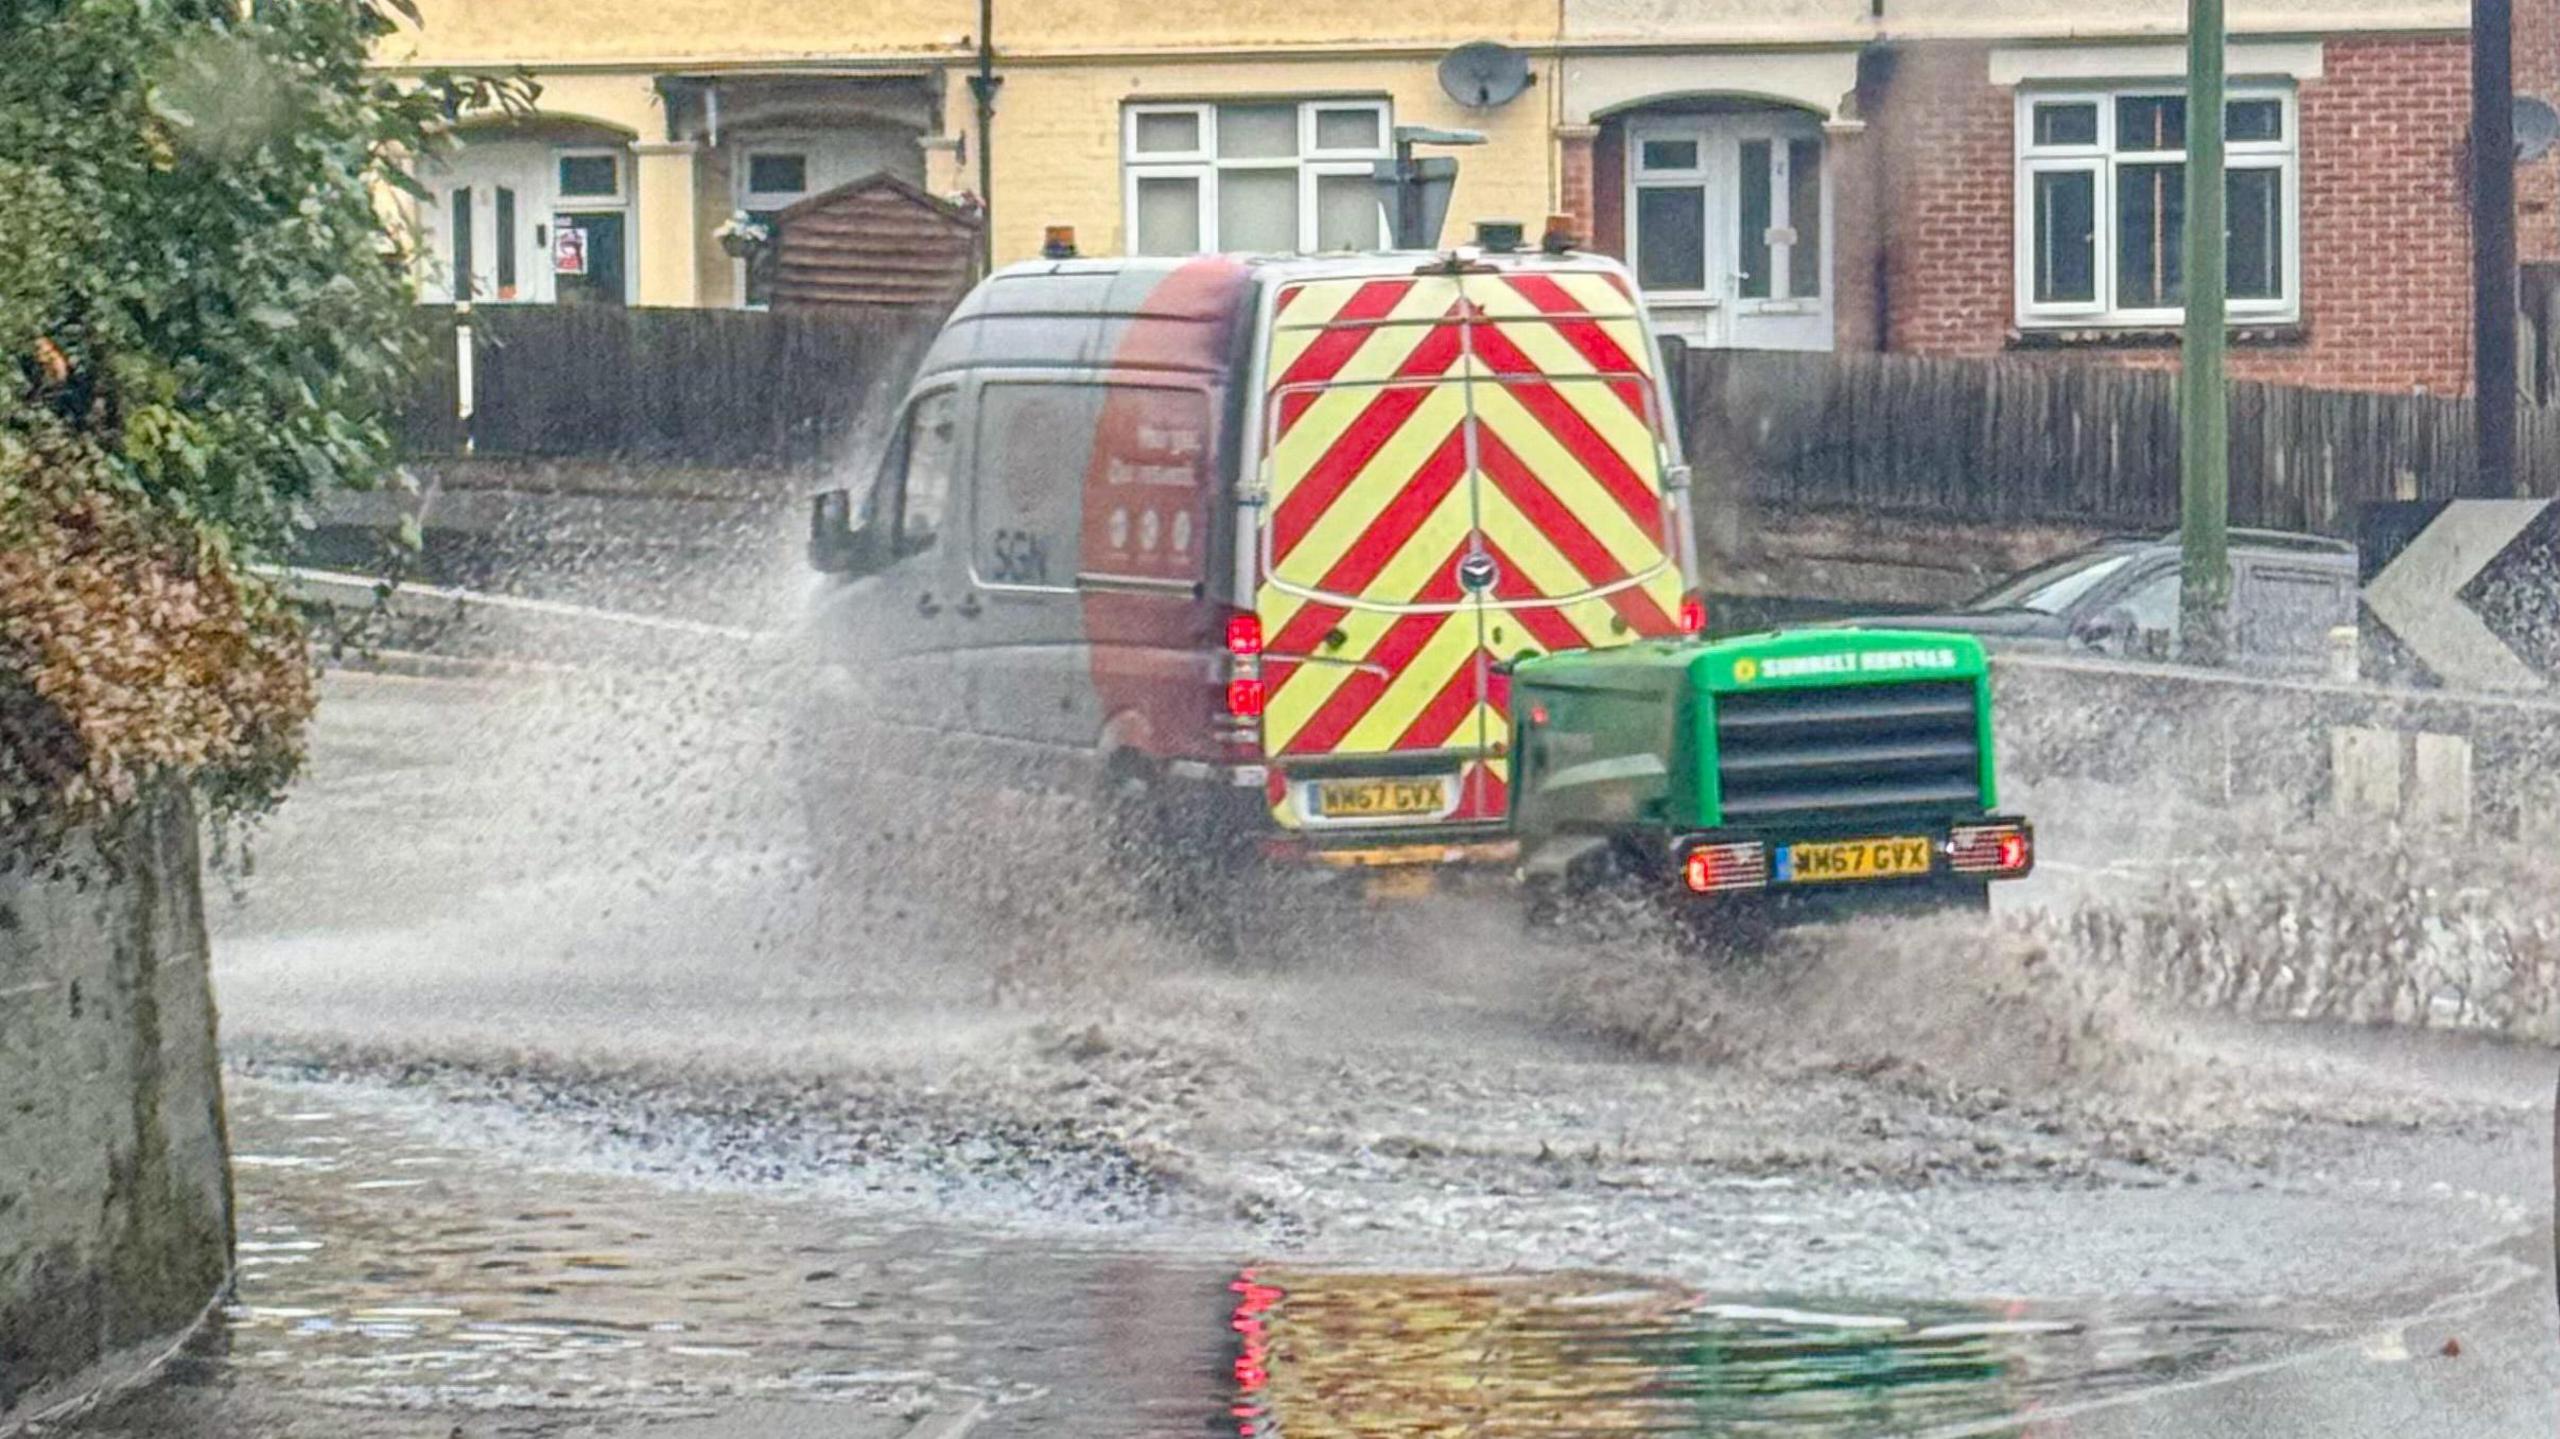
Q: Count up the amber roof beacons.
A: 2